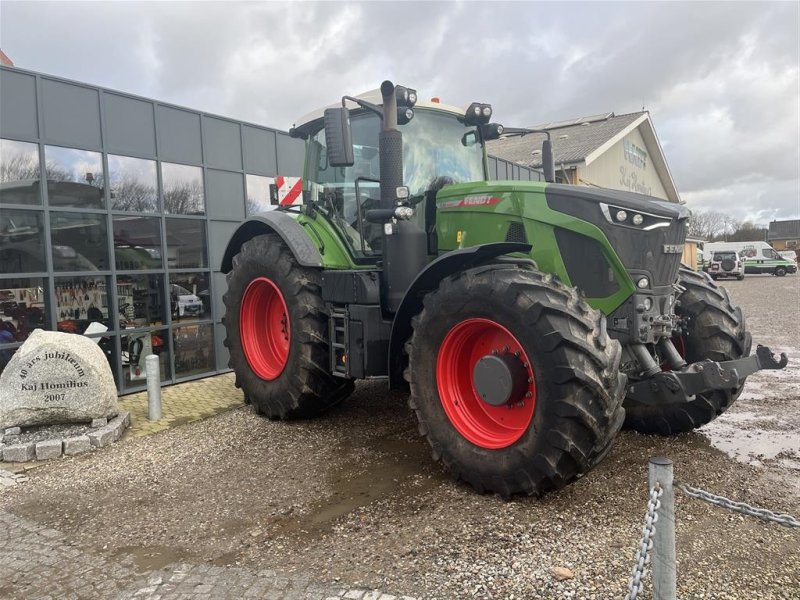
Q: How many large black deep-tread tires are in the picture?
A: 3